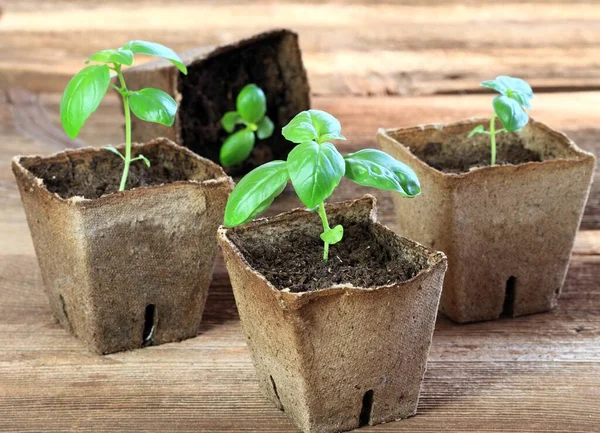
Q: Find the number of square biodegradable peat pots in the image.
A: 4